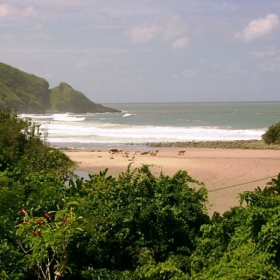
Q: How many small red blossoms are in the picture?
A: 7